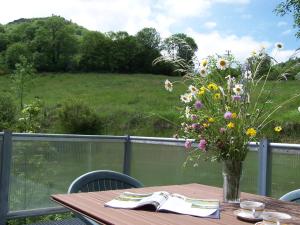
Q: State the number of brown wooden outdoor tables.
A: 1